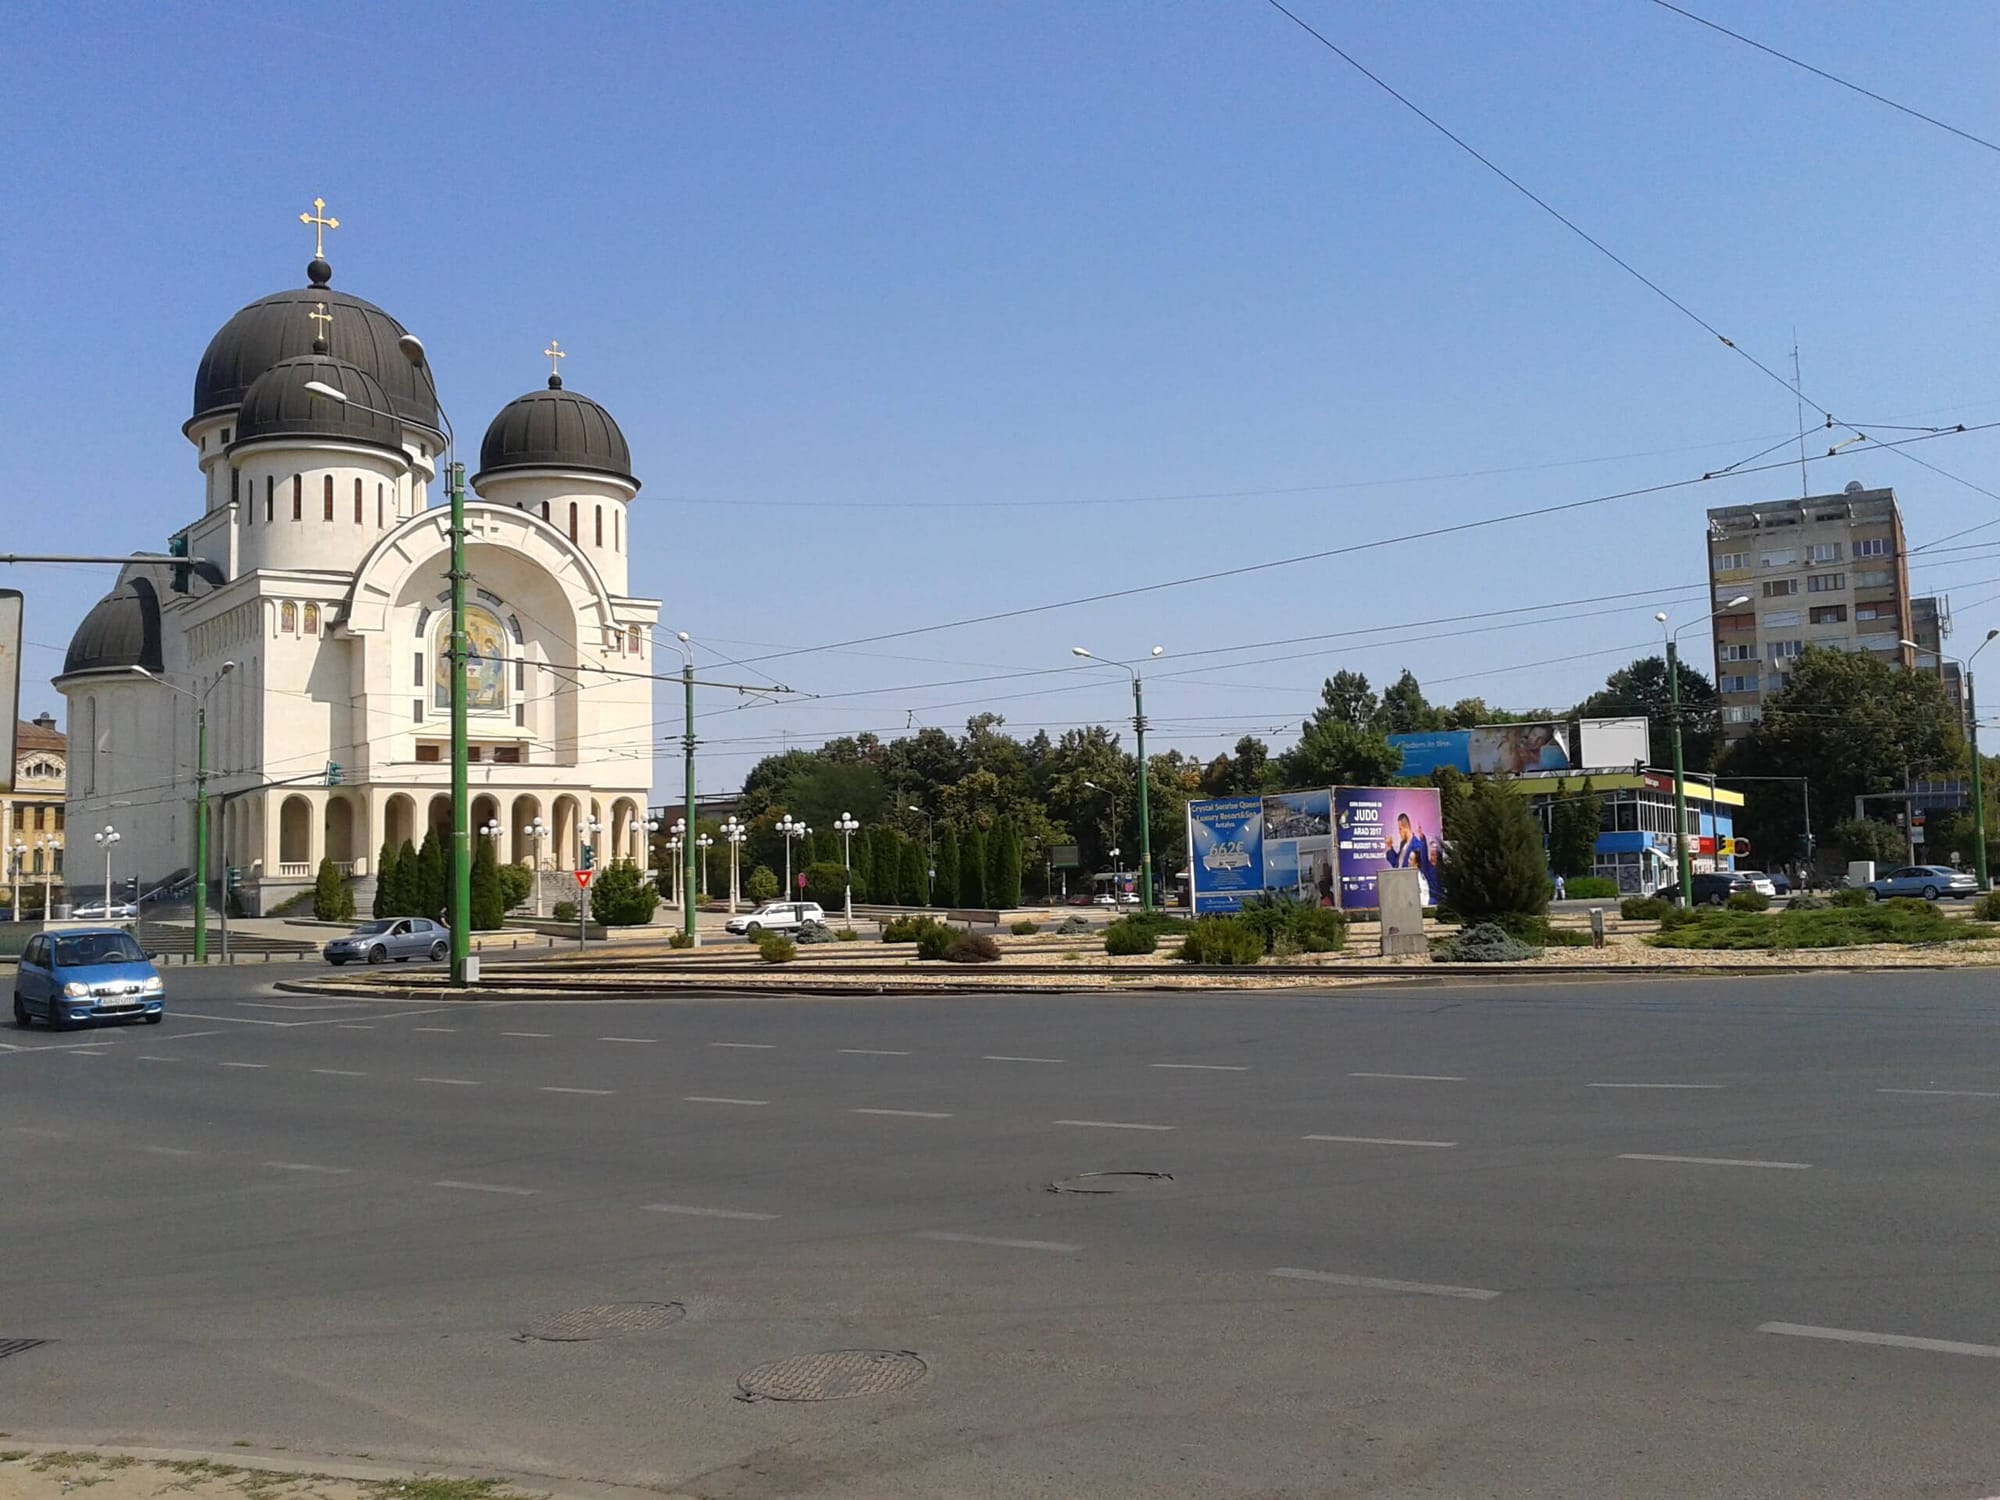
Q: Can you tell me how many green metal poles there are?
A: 6